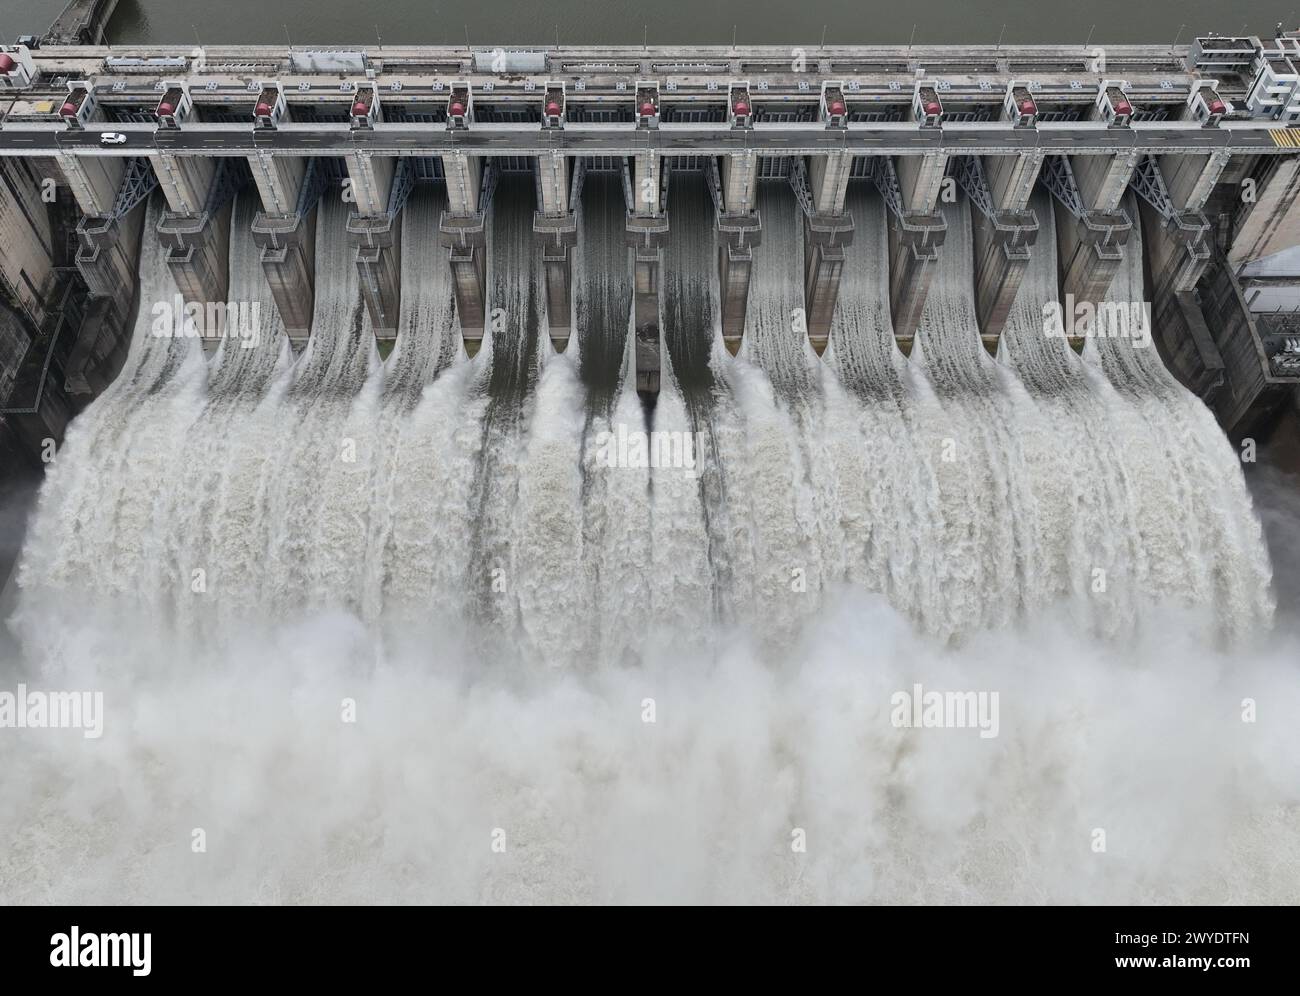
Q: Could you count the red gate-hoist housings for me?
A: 13